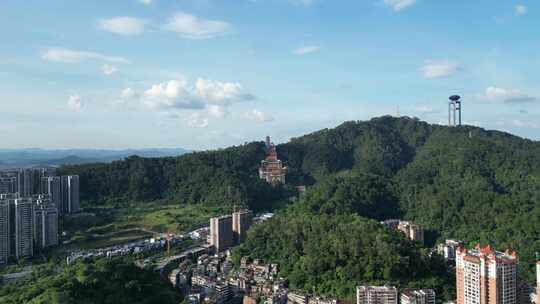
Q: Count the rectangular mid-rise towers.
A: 2